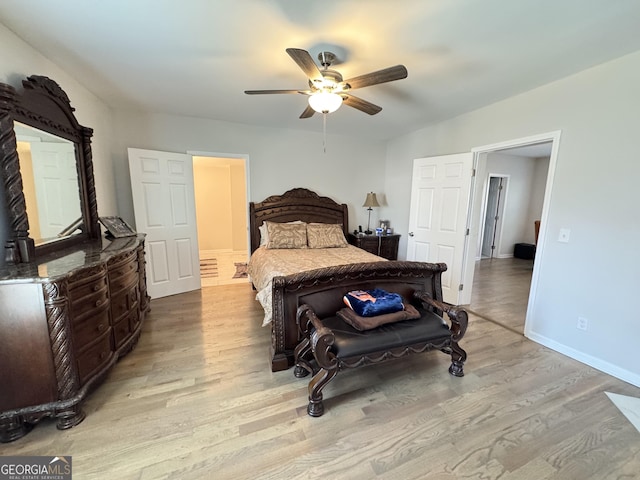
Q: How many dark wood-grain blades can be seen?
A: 5